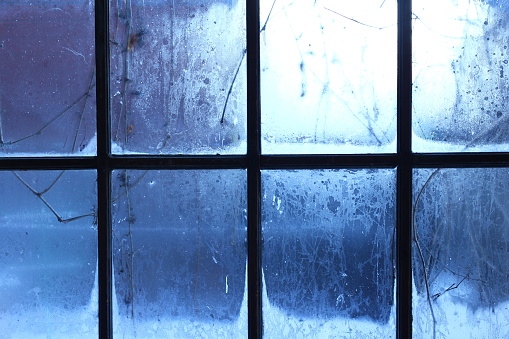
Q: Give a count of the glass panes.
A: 8